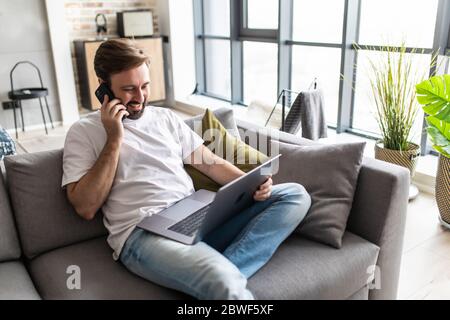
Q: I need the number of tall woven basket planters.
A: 2